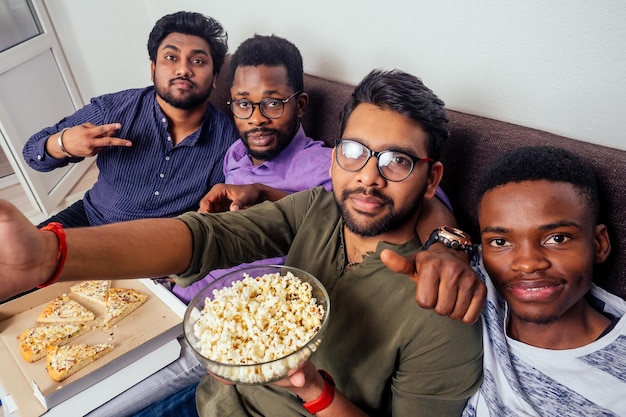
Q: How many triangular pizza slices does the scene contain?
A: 5